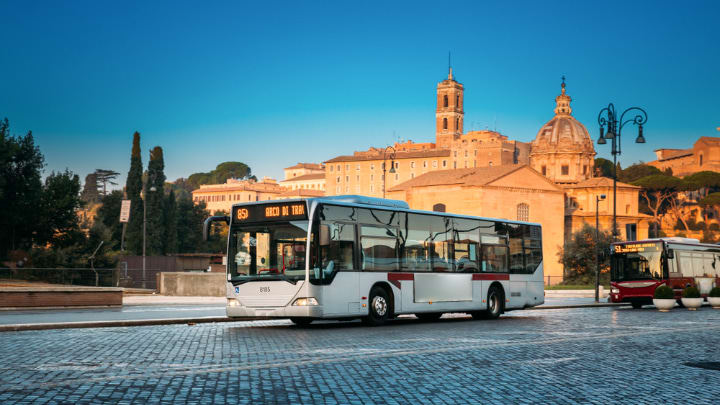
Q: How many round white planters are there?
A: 3